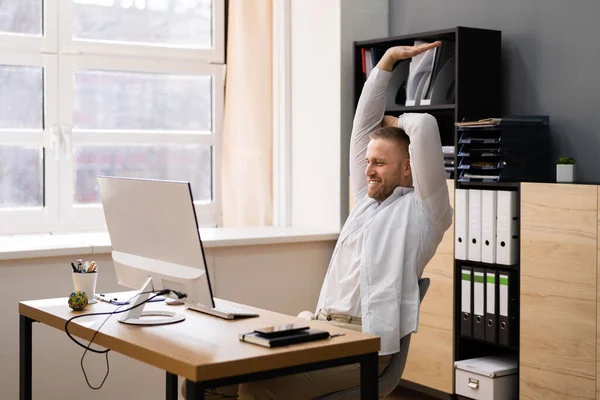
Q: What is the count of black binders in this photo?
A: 4